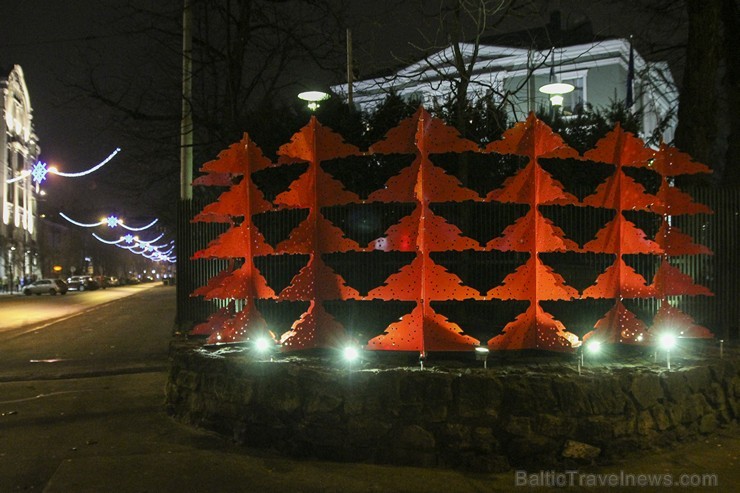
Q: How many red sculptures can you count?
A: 6